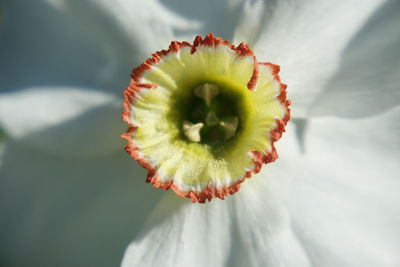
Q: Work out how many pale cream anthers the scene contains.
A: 3